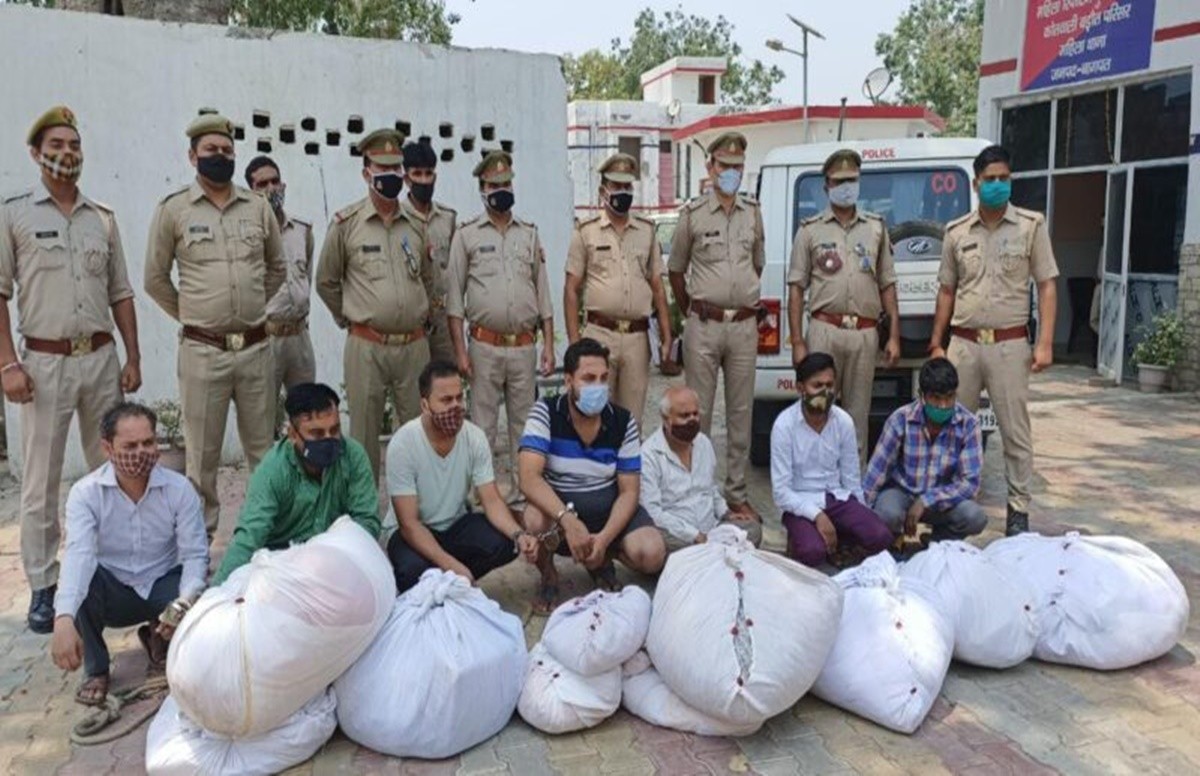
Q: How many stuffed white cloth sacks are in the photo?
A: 10